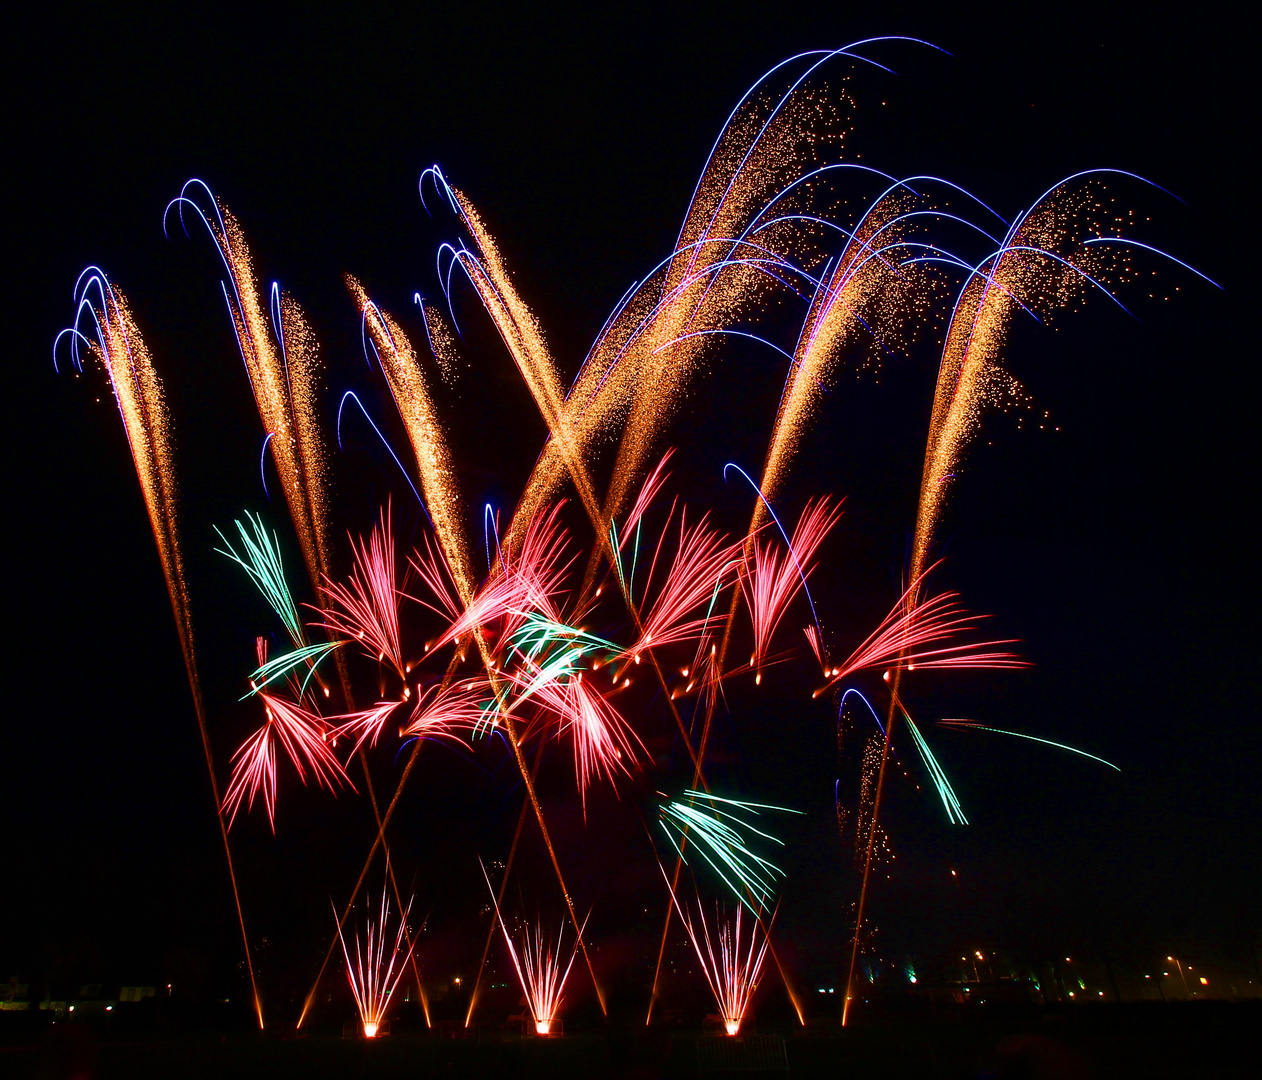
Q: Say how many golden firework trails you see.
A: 8